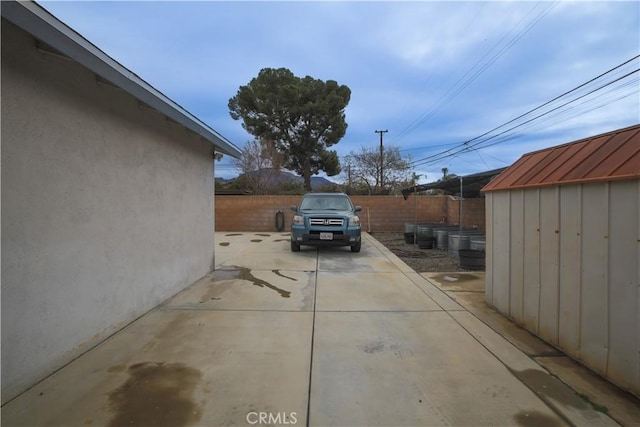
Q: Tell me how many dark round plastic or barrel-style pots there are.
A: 3